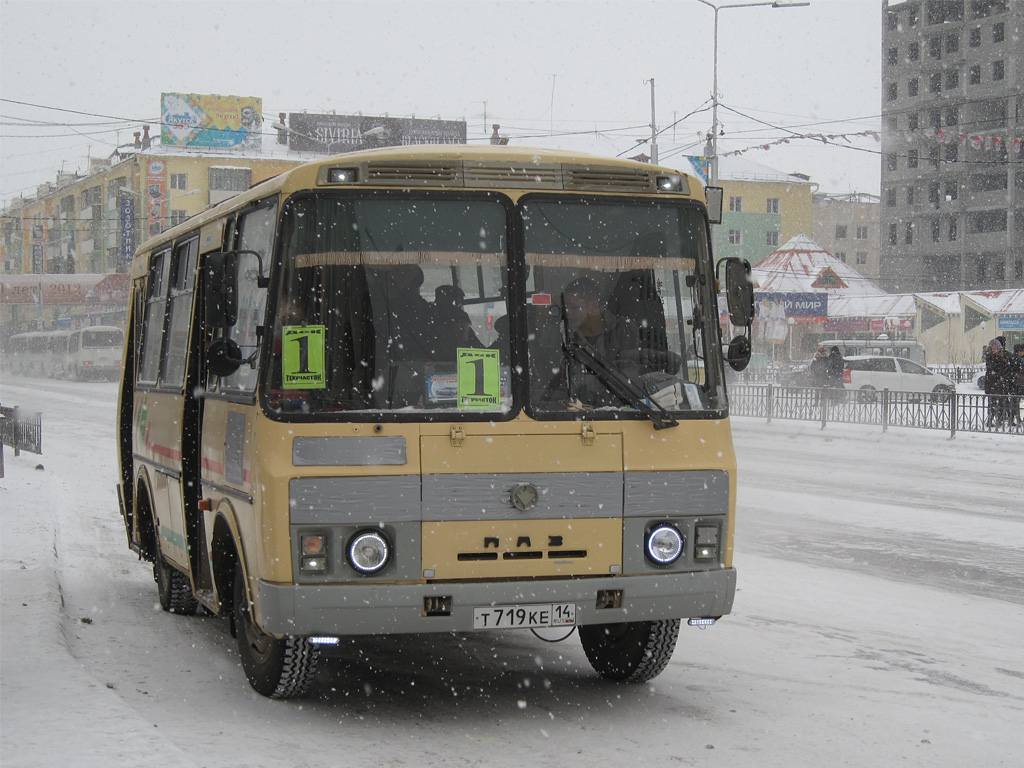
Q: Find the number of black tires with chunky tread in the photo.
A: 3